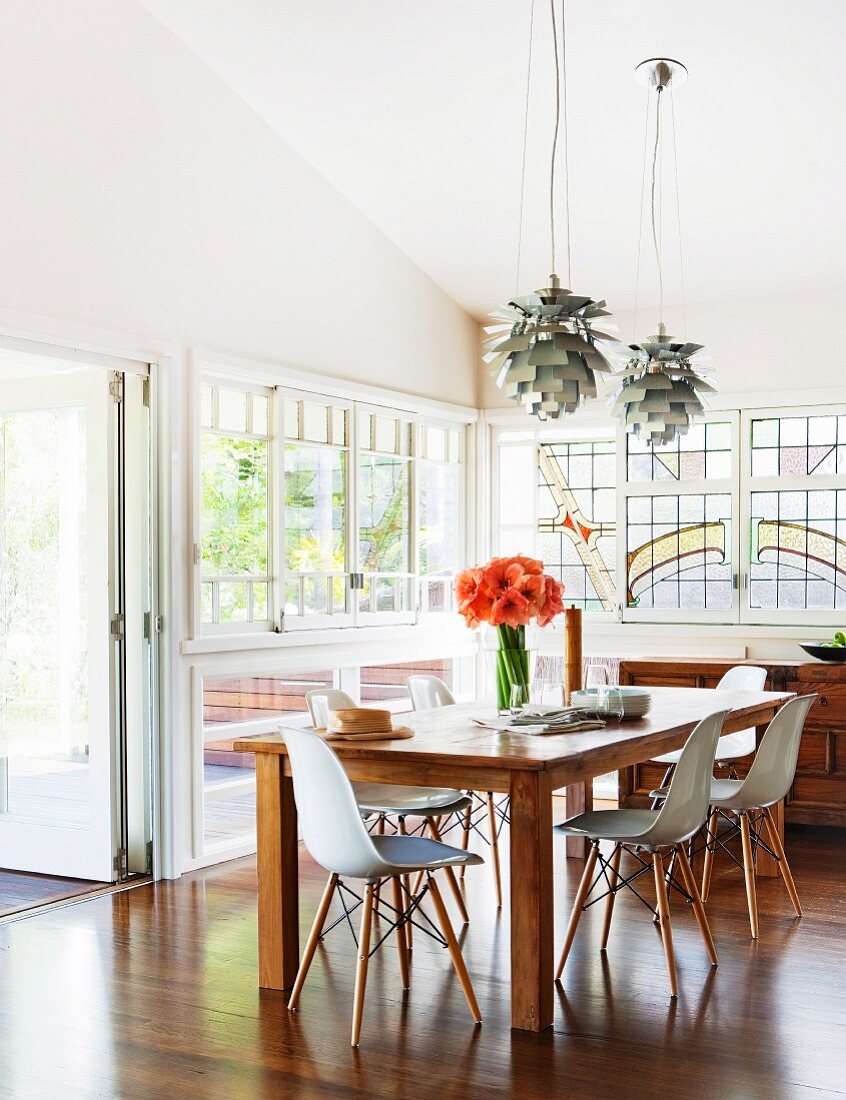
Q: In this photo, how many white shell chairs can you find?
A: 6